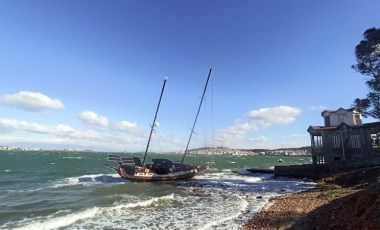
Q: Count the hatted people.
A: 0